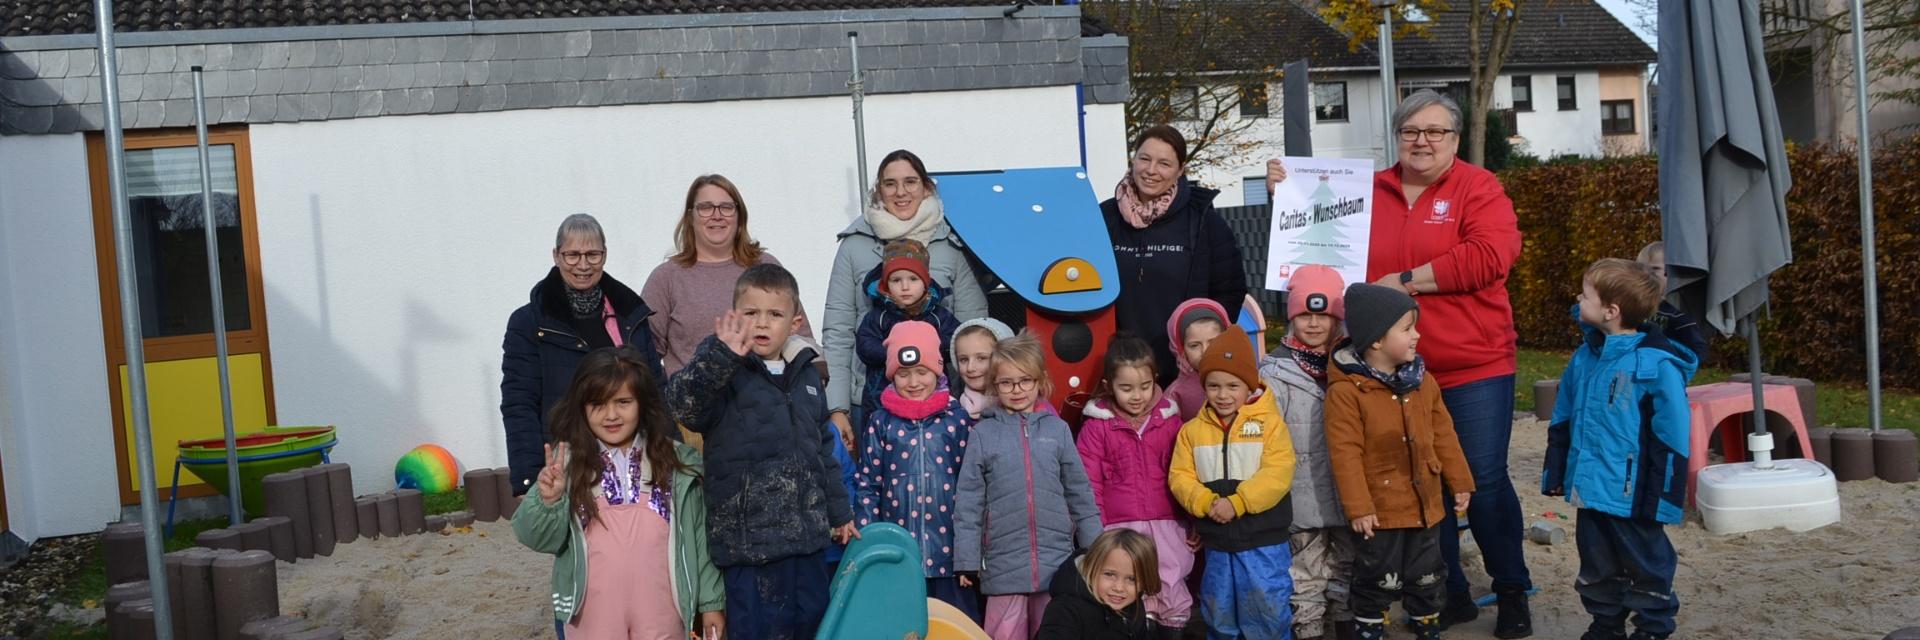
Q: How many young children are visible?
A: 14